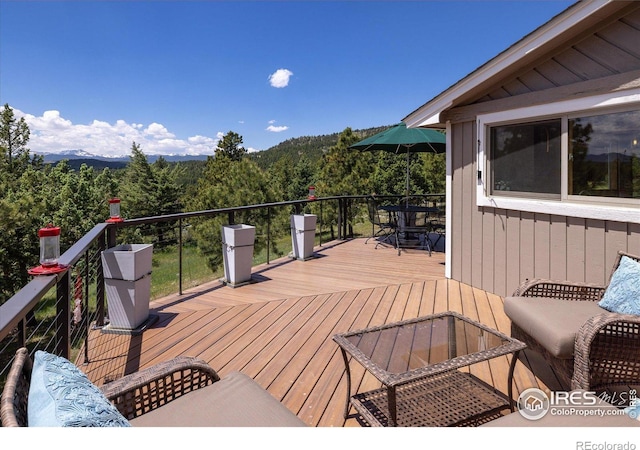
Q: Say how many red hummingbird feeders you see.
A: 3